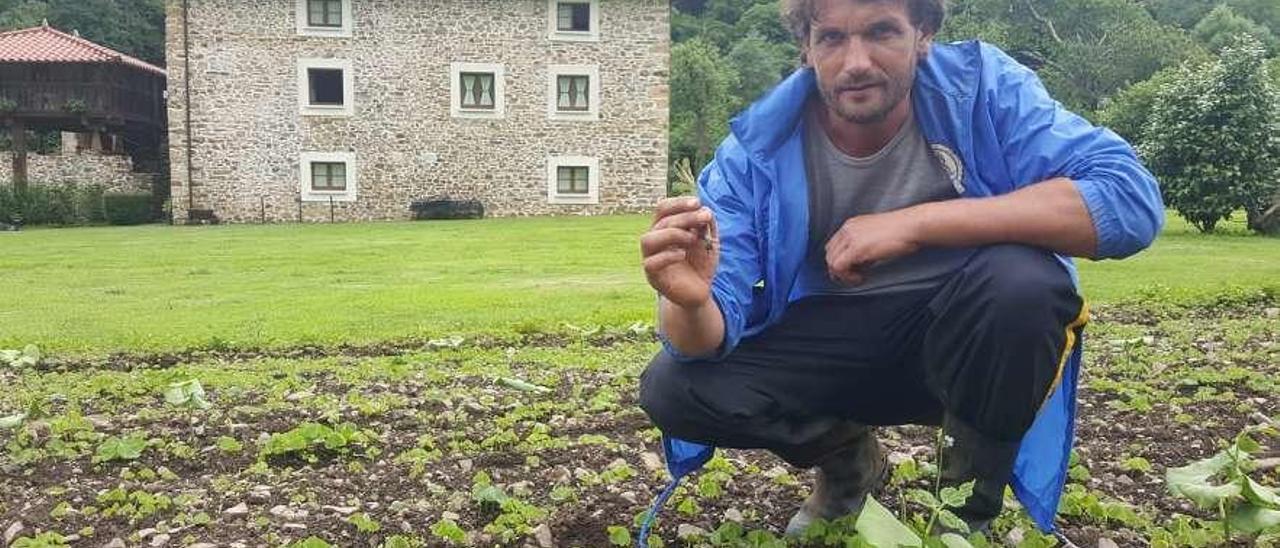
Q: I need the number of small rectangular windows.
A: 7